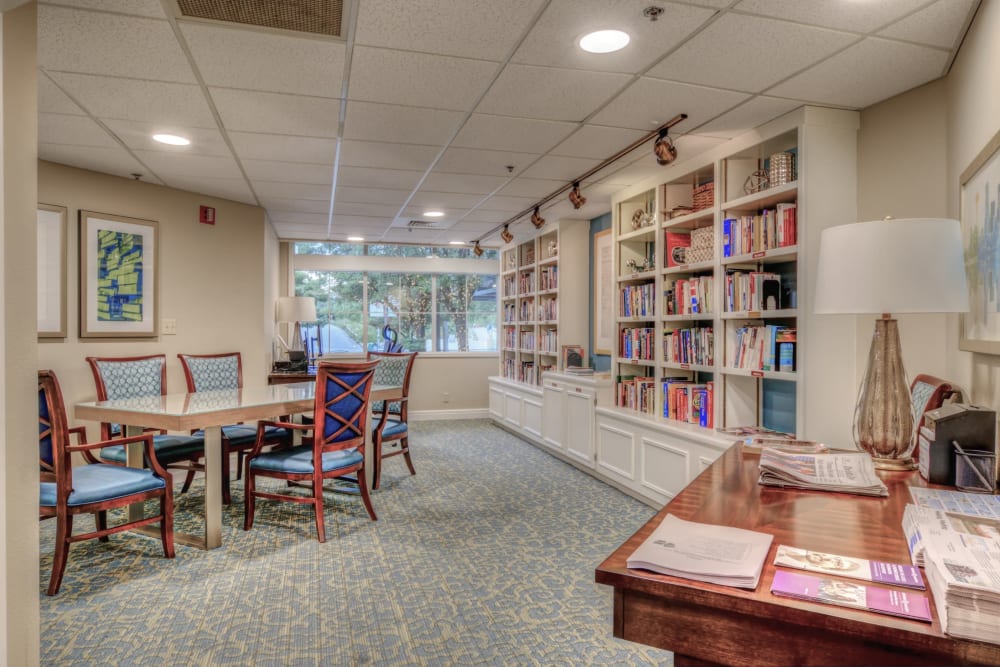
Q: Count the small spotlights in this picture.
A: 5